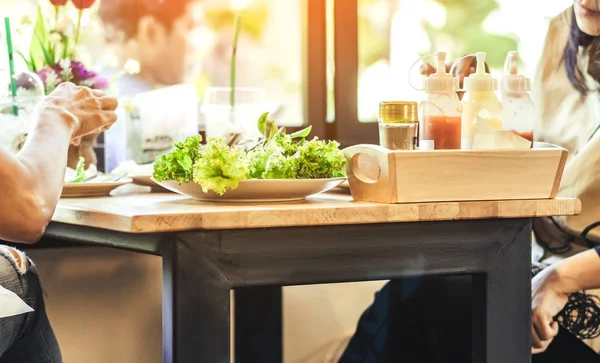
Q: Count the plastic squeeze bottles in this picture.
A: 3